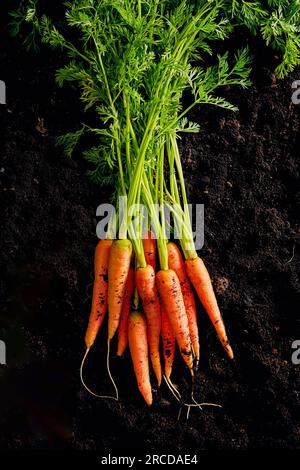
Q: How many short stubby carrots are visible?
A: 0